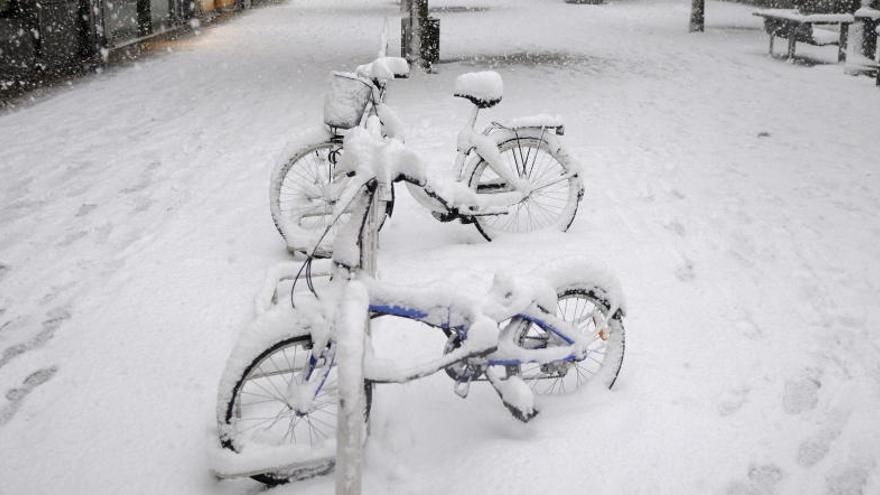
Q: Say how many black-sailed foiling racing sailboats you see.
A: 0